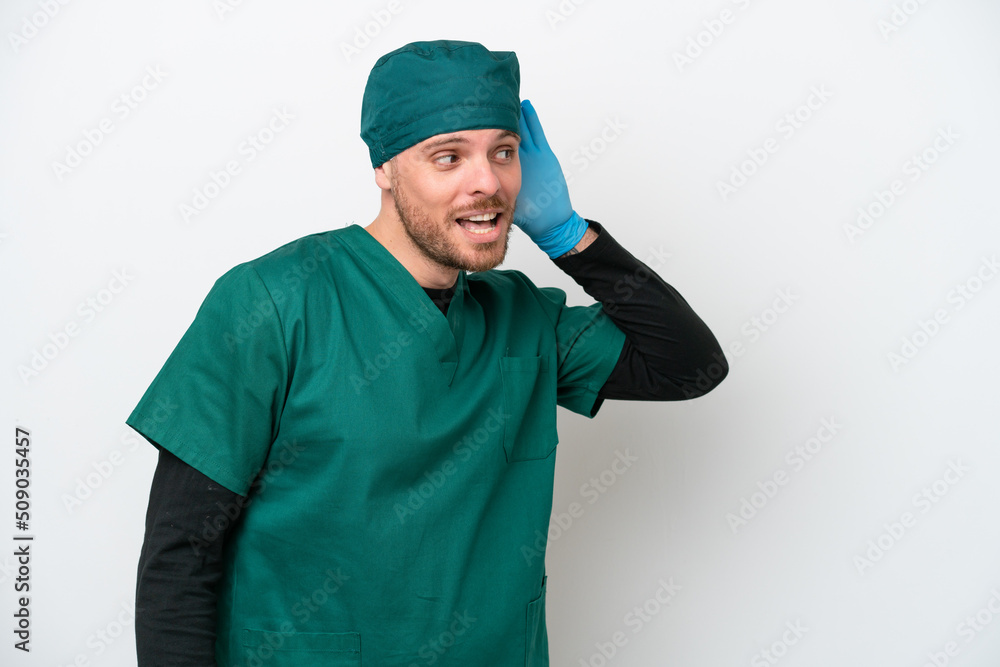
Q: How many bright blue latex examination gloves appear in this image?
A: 1